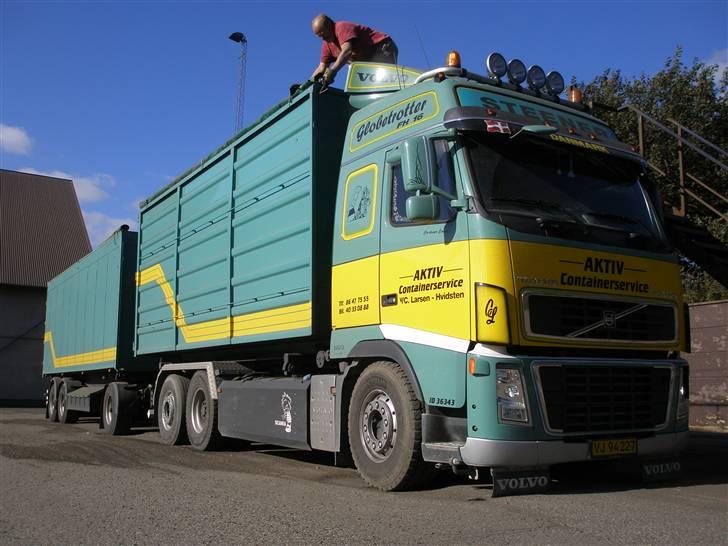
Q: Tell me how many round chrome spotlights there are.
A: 4